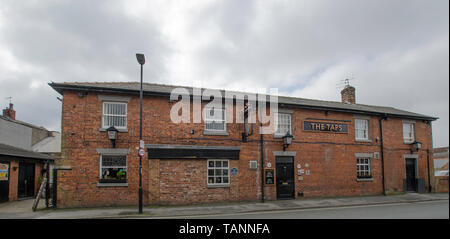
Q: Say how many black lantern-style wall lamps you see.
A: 3